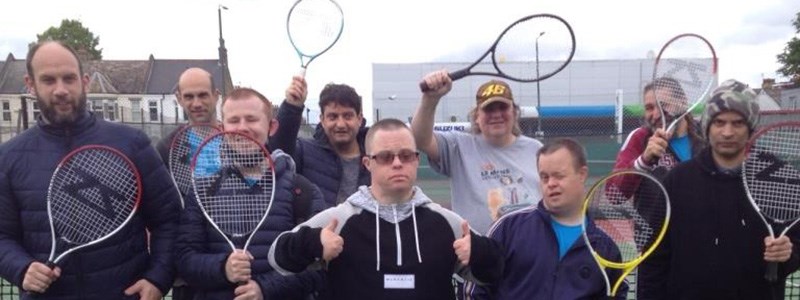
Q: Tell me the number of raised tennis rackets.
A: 3